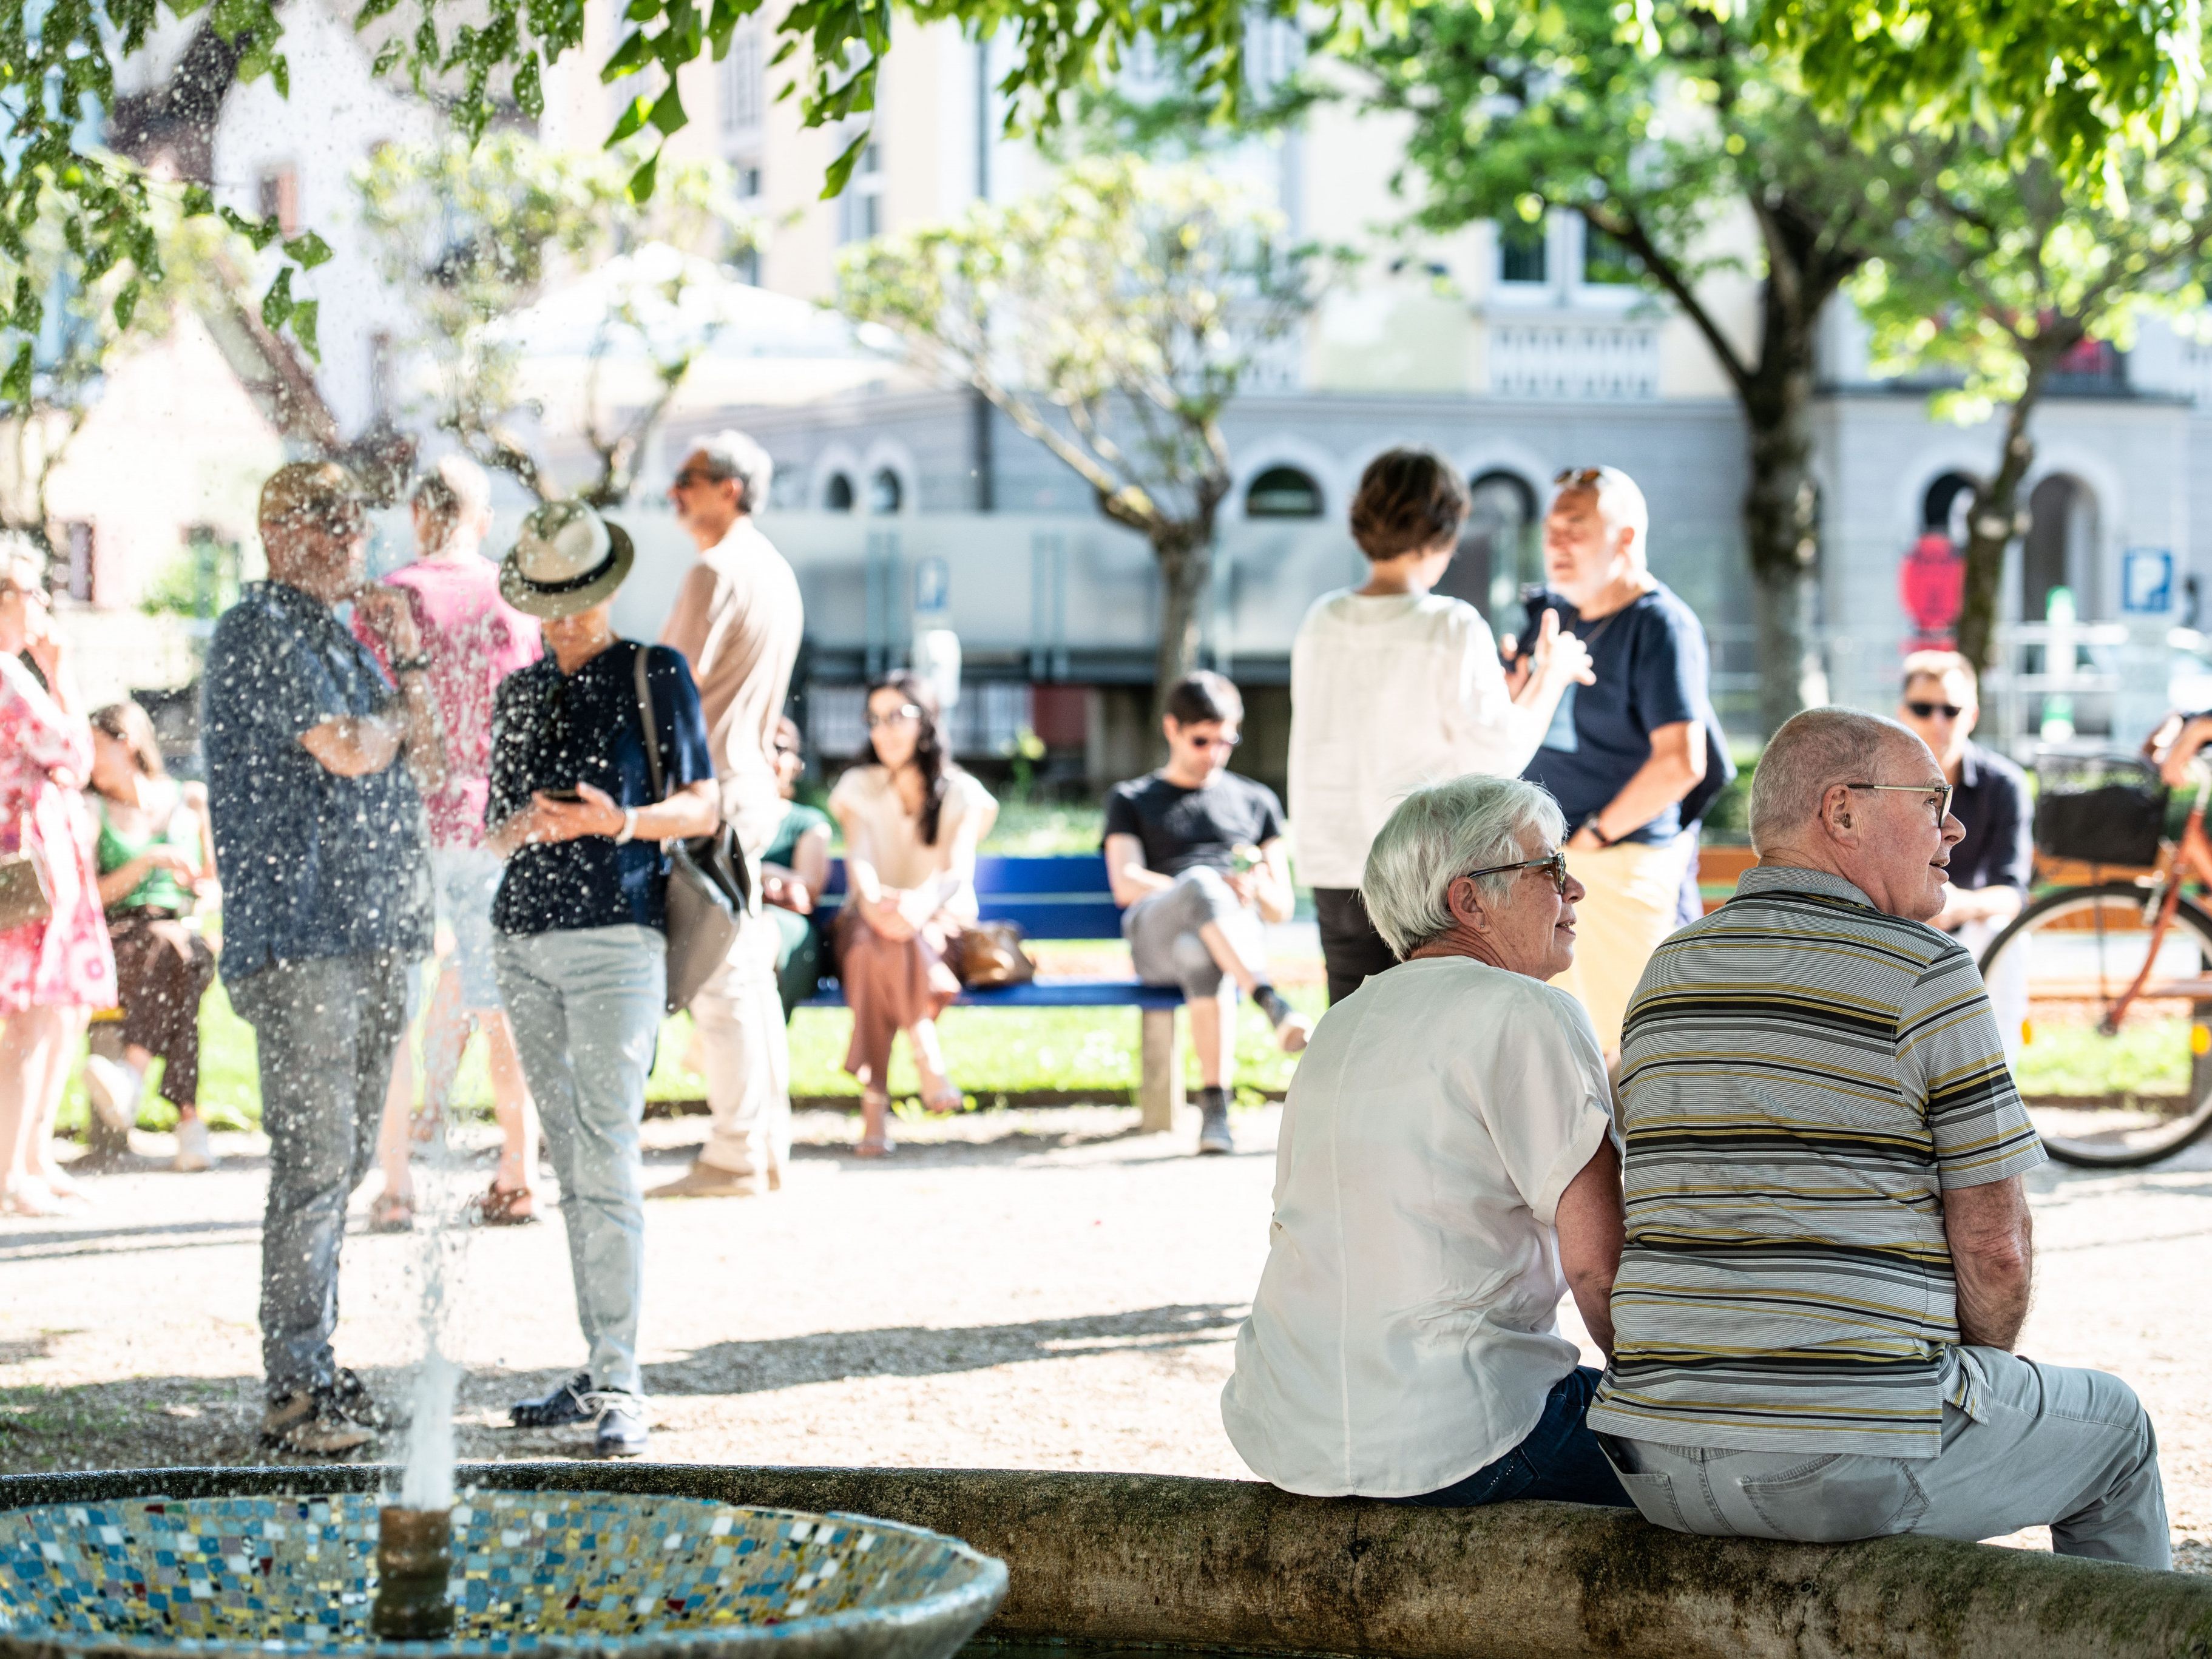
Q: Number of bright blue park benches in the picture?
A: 1